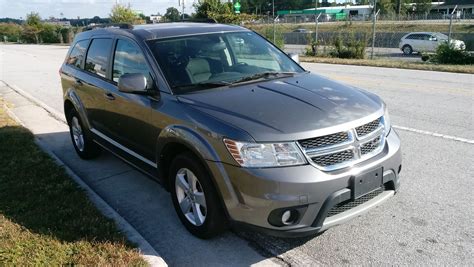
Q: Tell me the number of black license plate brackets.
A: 1